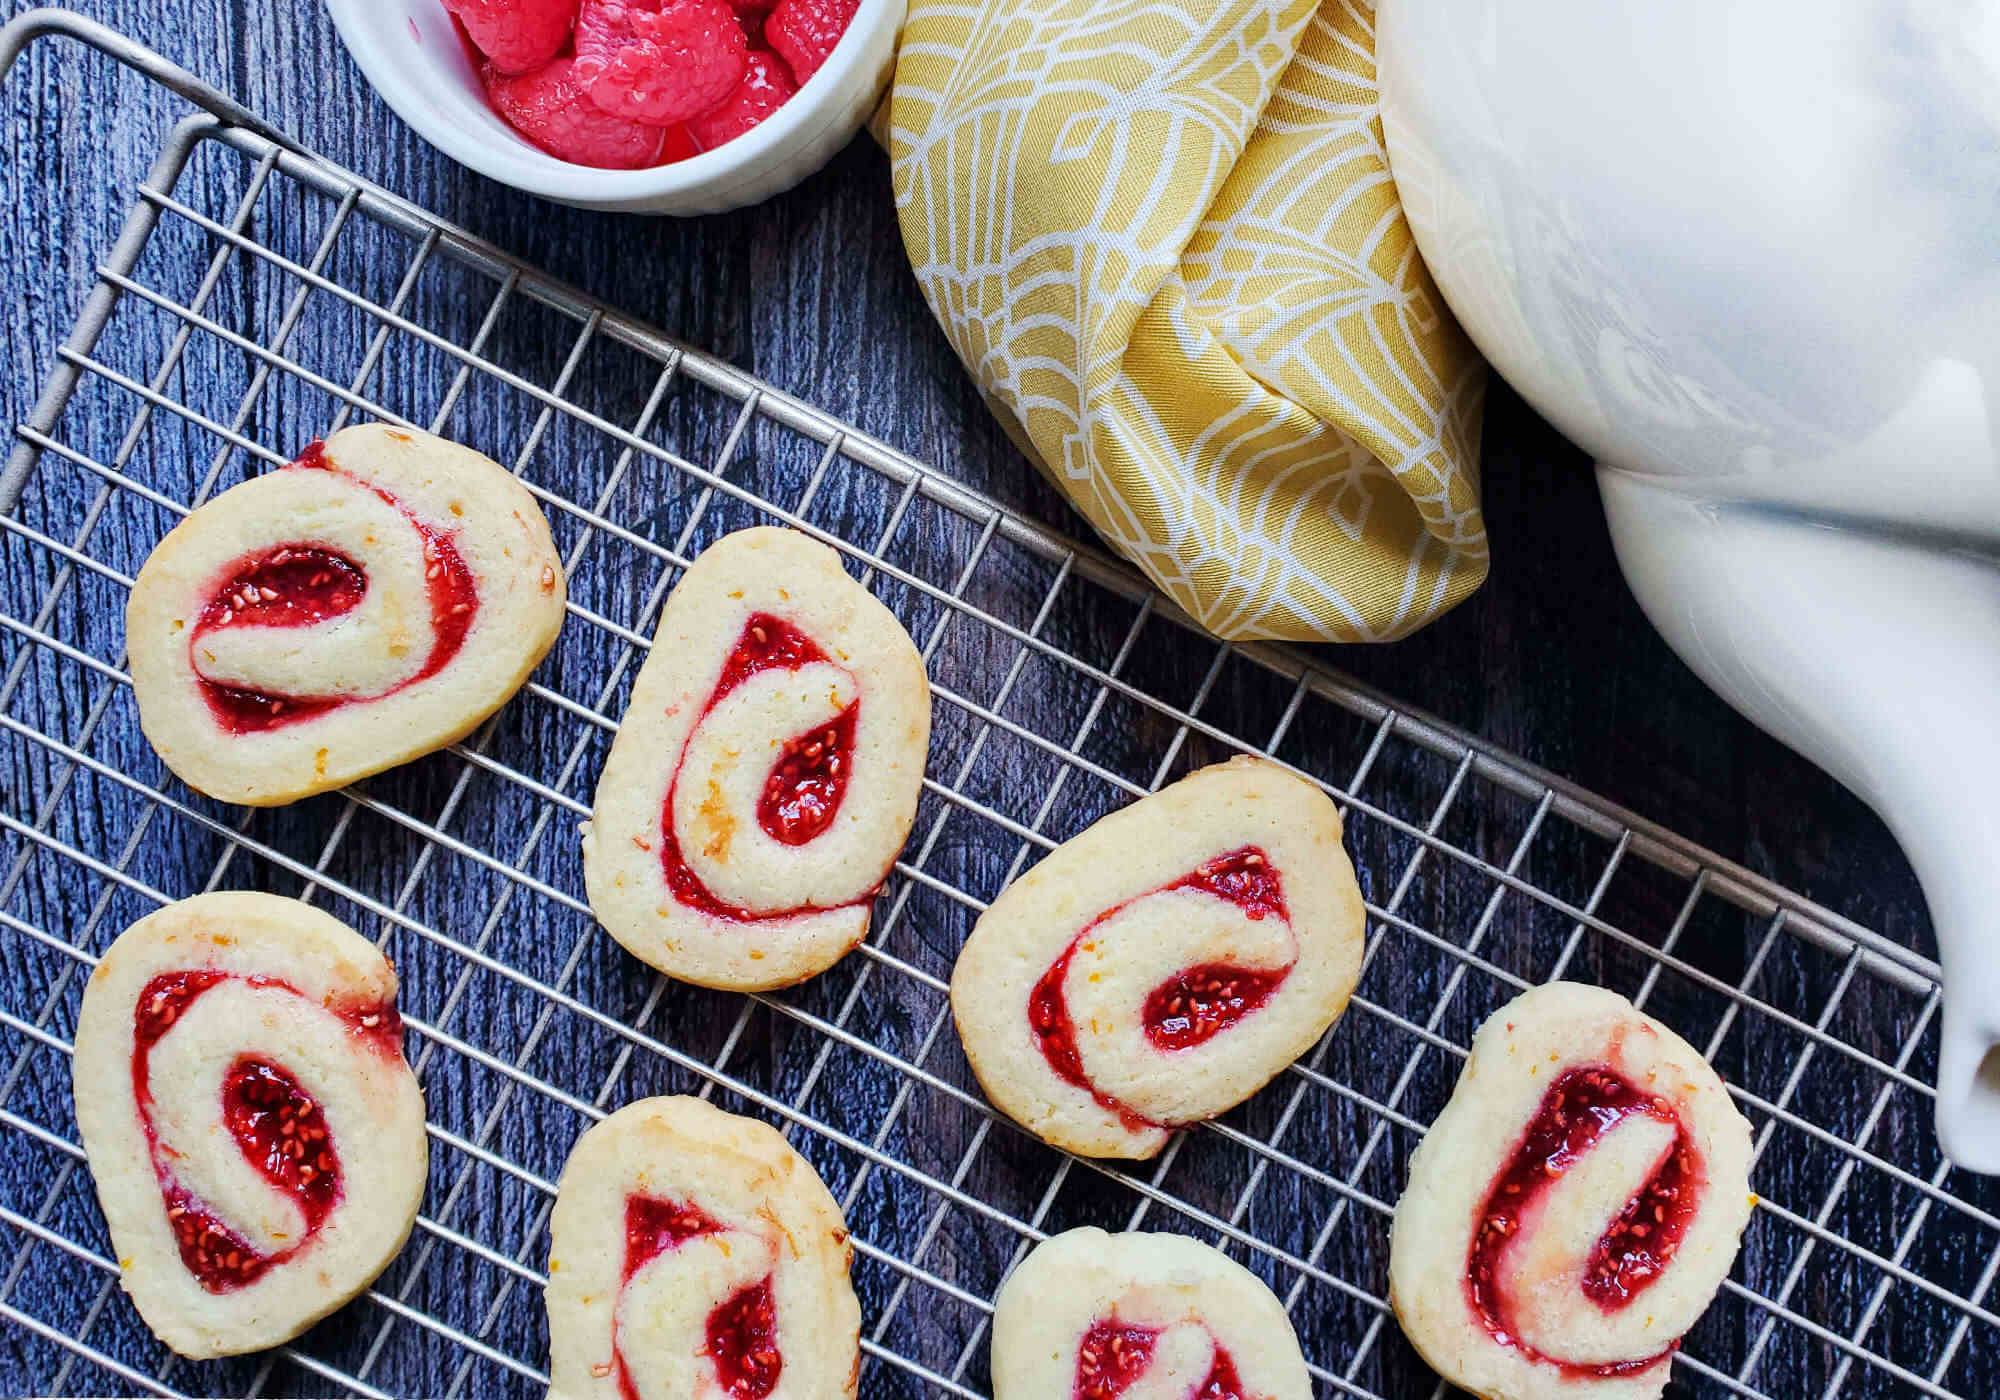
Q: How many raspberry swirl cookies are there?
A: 7